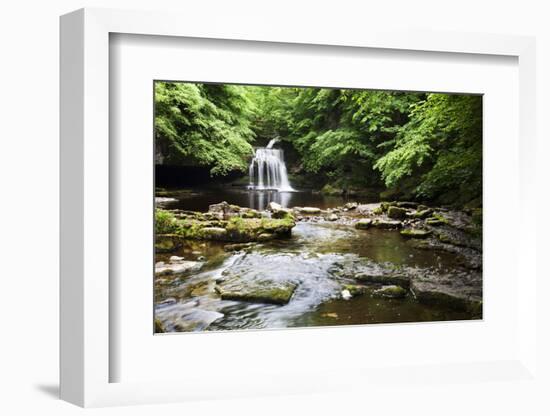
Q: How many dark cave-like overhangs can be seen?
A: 1